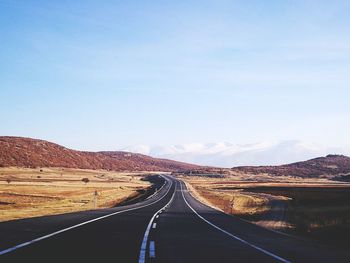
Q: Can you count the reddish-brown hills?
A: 2